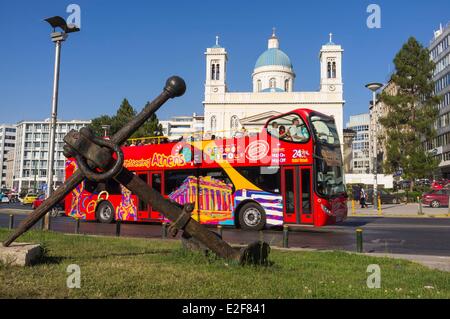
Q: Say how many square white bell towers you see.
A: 2